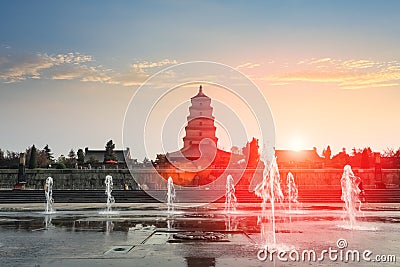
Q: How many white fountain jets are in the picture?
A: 7